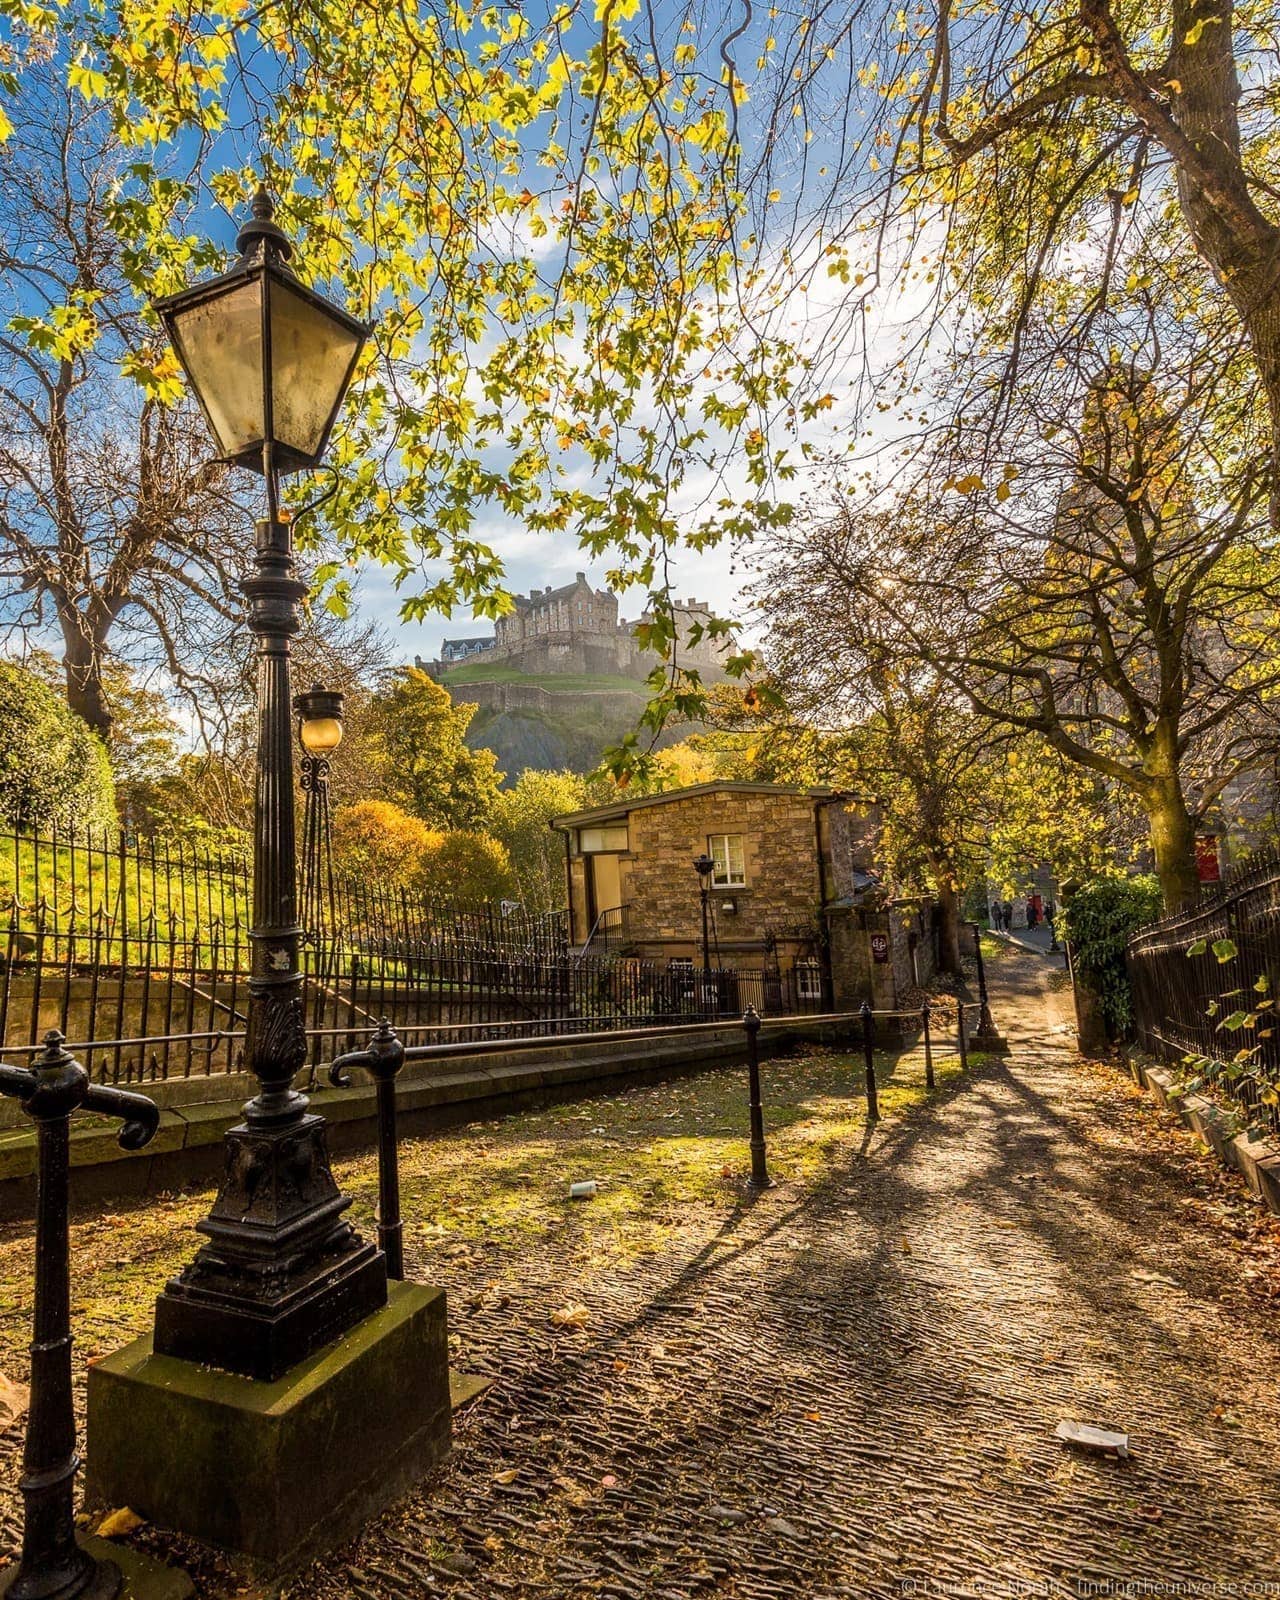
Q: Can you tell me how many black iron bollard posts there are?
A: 6